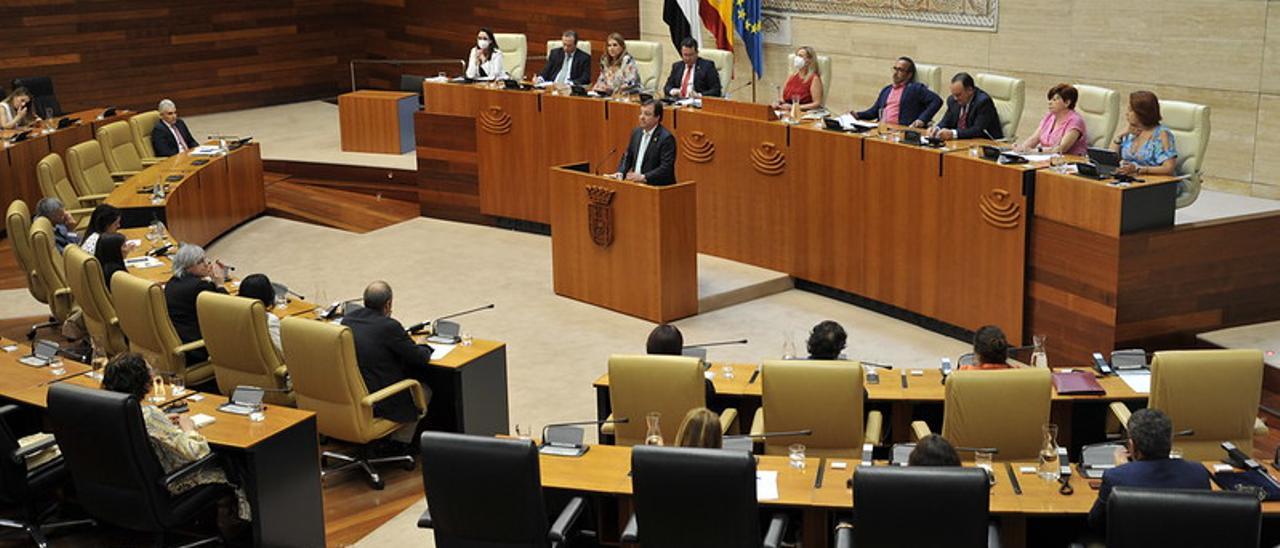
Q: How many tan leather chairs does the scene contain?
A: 14